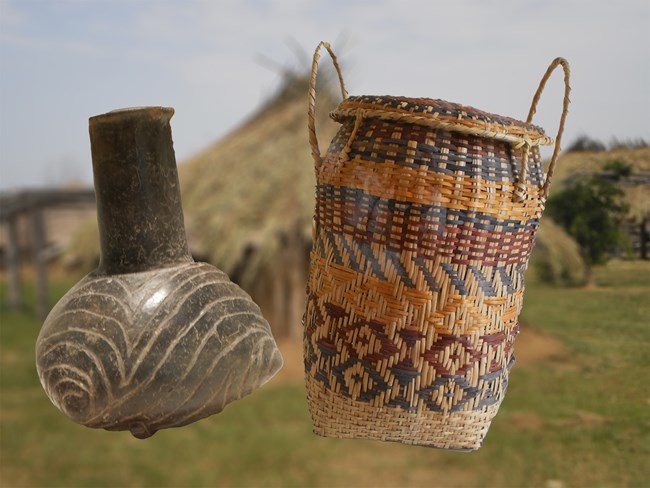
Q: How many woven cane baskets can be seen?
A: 1